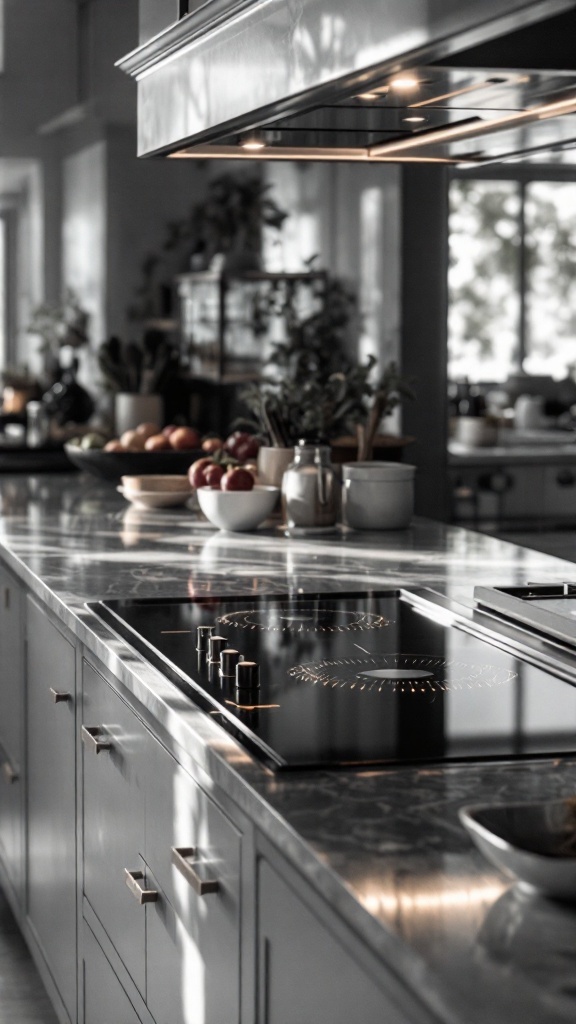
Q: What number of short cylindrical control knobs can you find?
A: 4